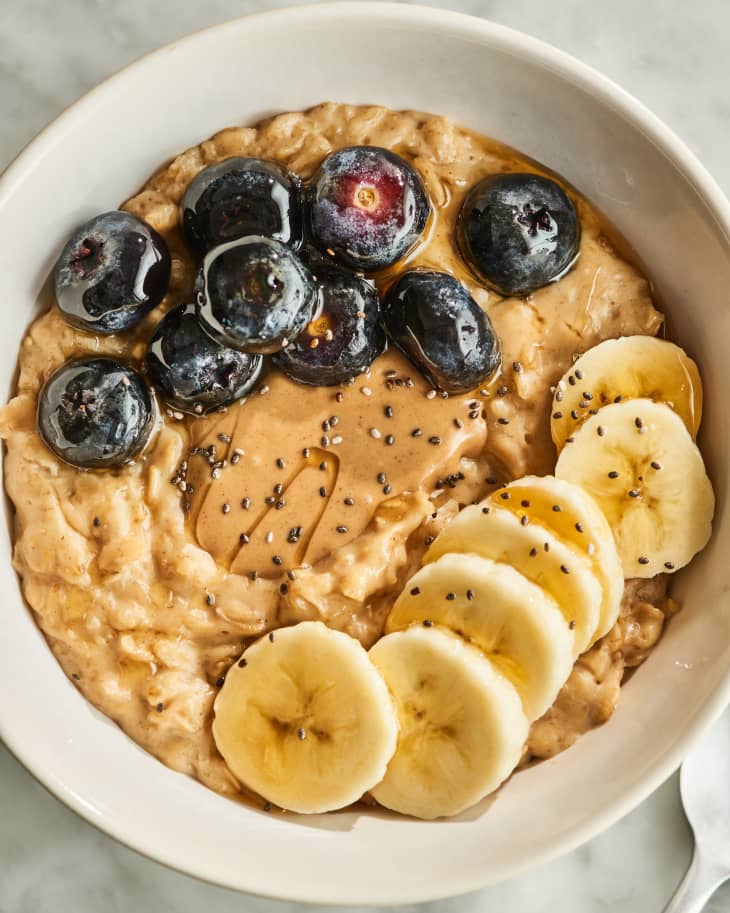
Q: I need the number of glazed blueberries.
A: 9